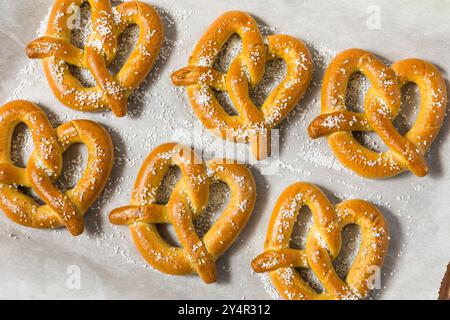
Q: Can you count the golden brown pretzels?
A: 6